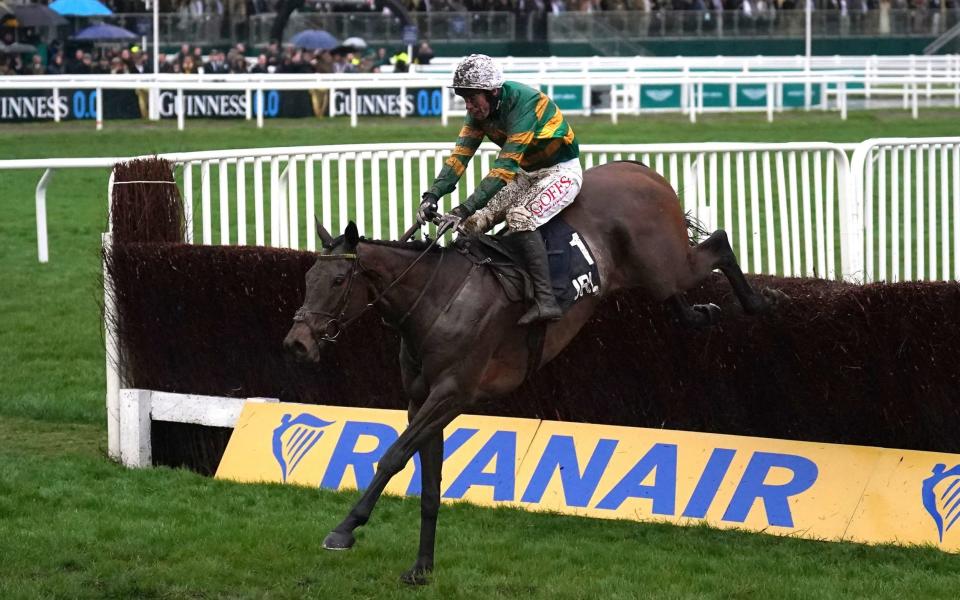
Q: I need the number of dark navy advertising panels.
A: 3